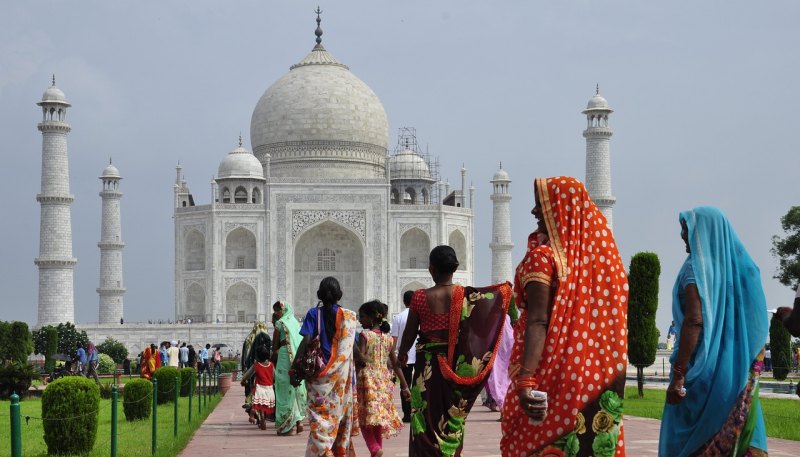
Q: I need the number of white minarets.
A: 4